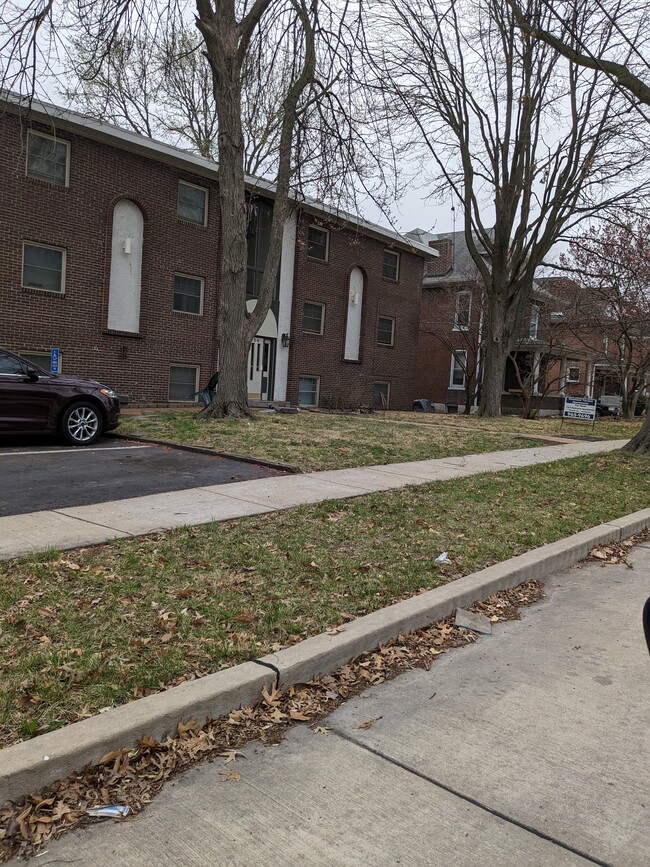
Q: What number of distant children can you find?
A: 0